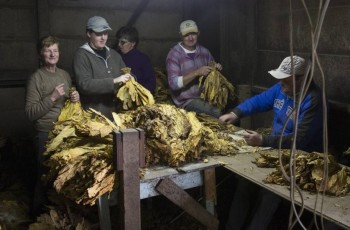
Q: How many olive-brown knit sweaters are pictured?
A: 1